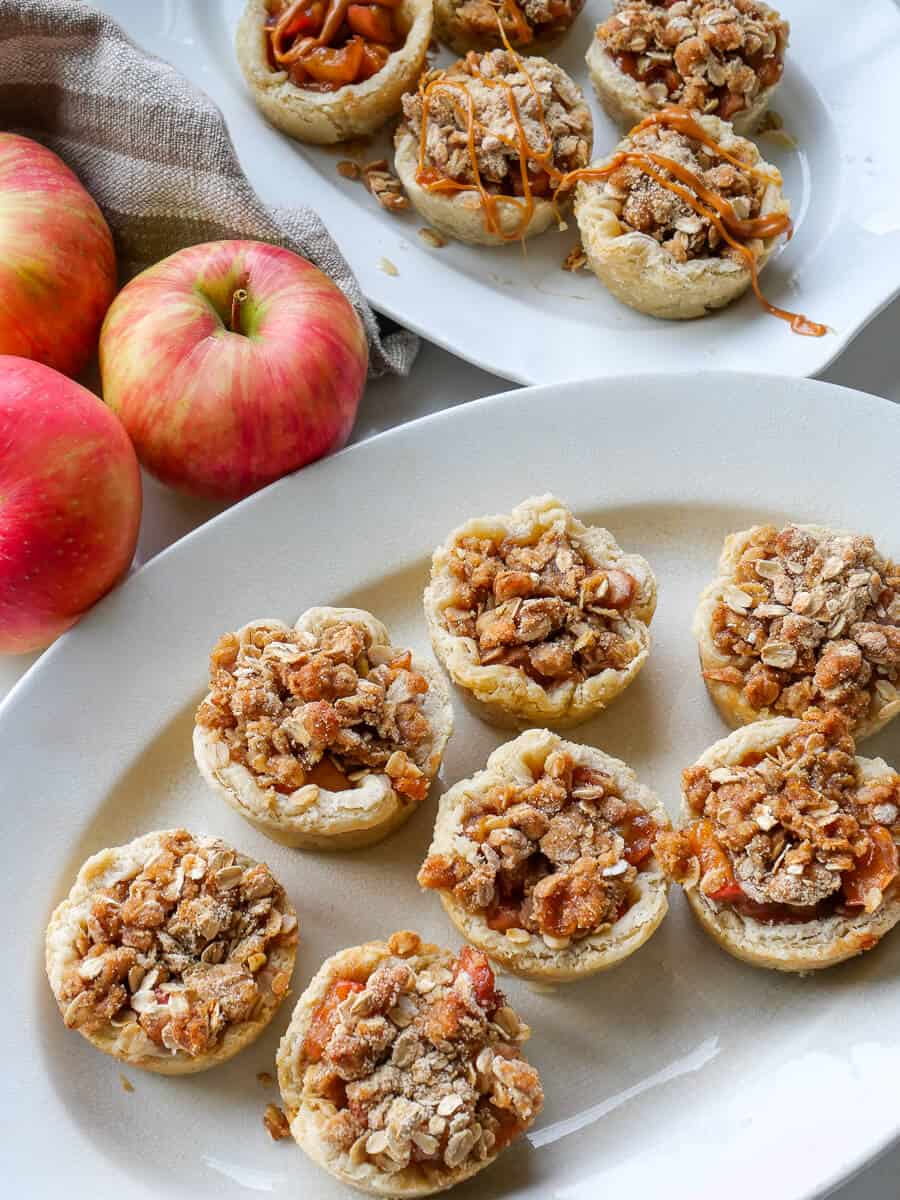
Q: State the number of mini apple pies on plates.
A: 12